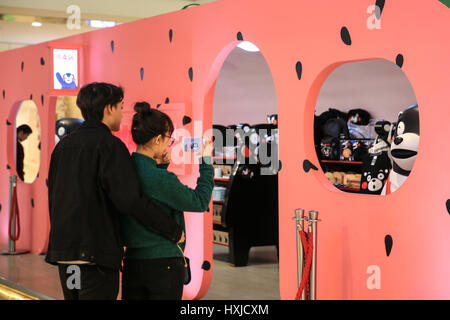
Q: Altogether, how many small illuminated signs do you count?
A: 1